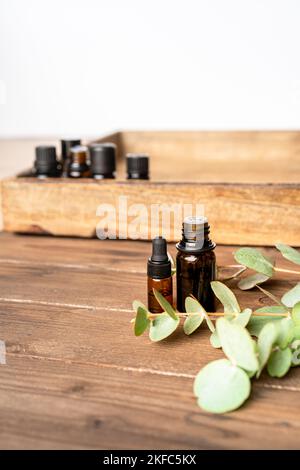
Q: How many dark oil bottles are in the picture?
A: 7